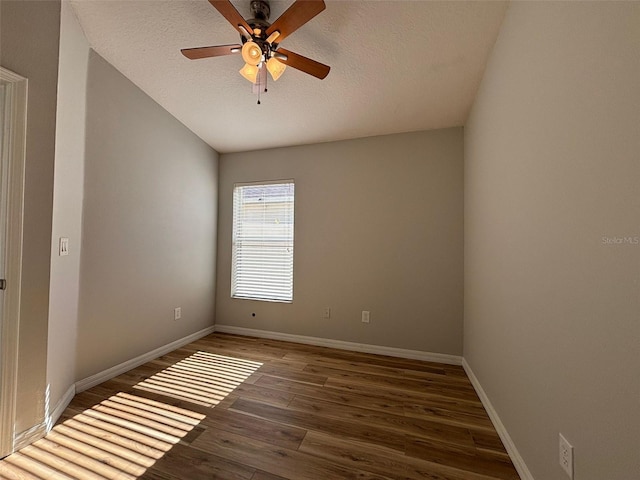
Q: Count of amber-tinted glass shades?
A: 3